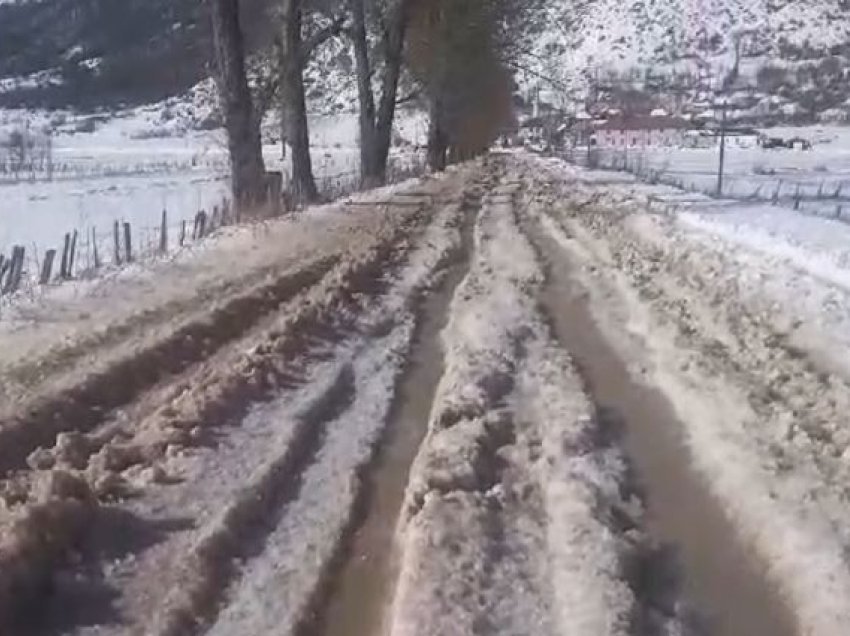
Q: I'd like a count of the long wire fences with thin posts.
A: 2